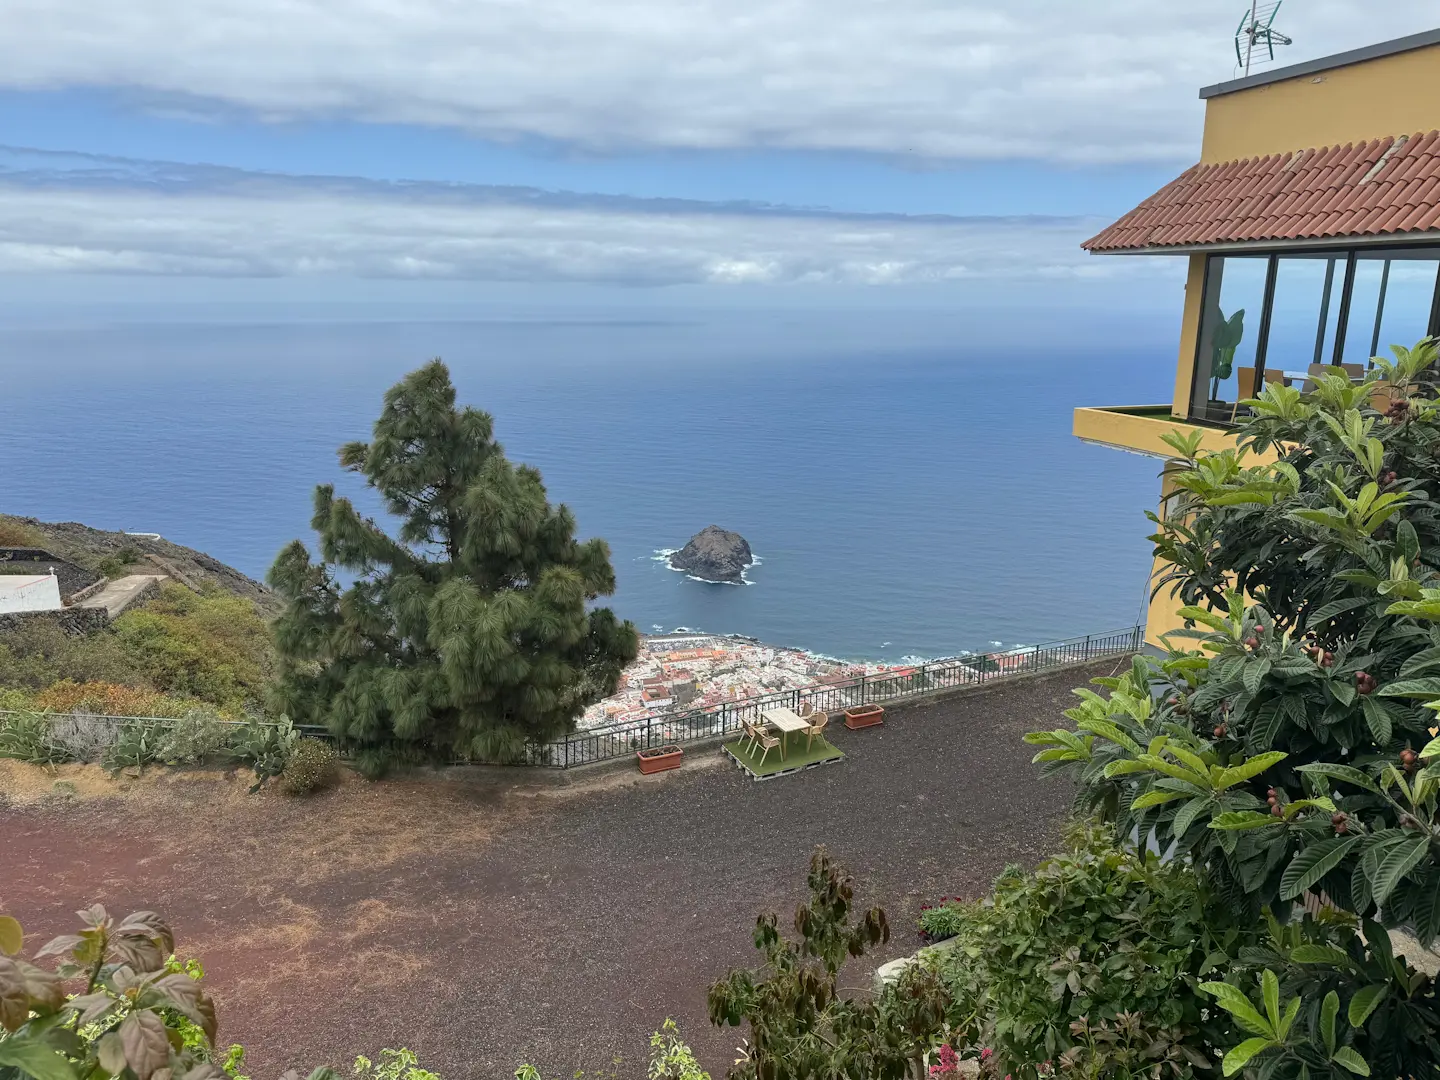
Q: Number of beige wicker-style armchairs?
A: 4